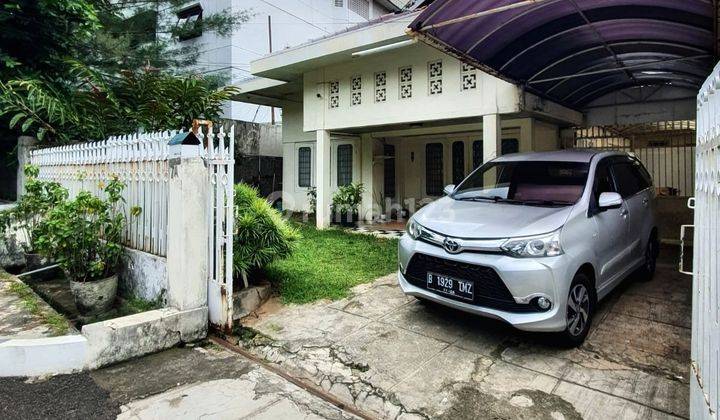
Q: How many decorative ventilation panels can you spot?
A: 6